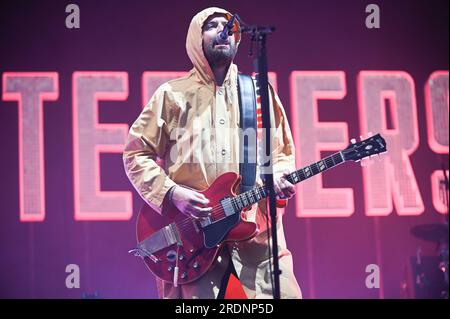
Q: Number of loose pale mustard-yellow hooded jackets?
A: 1